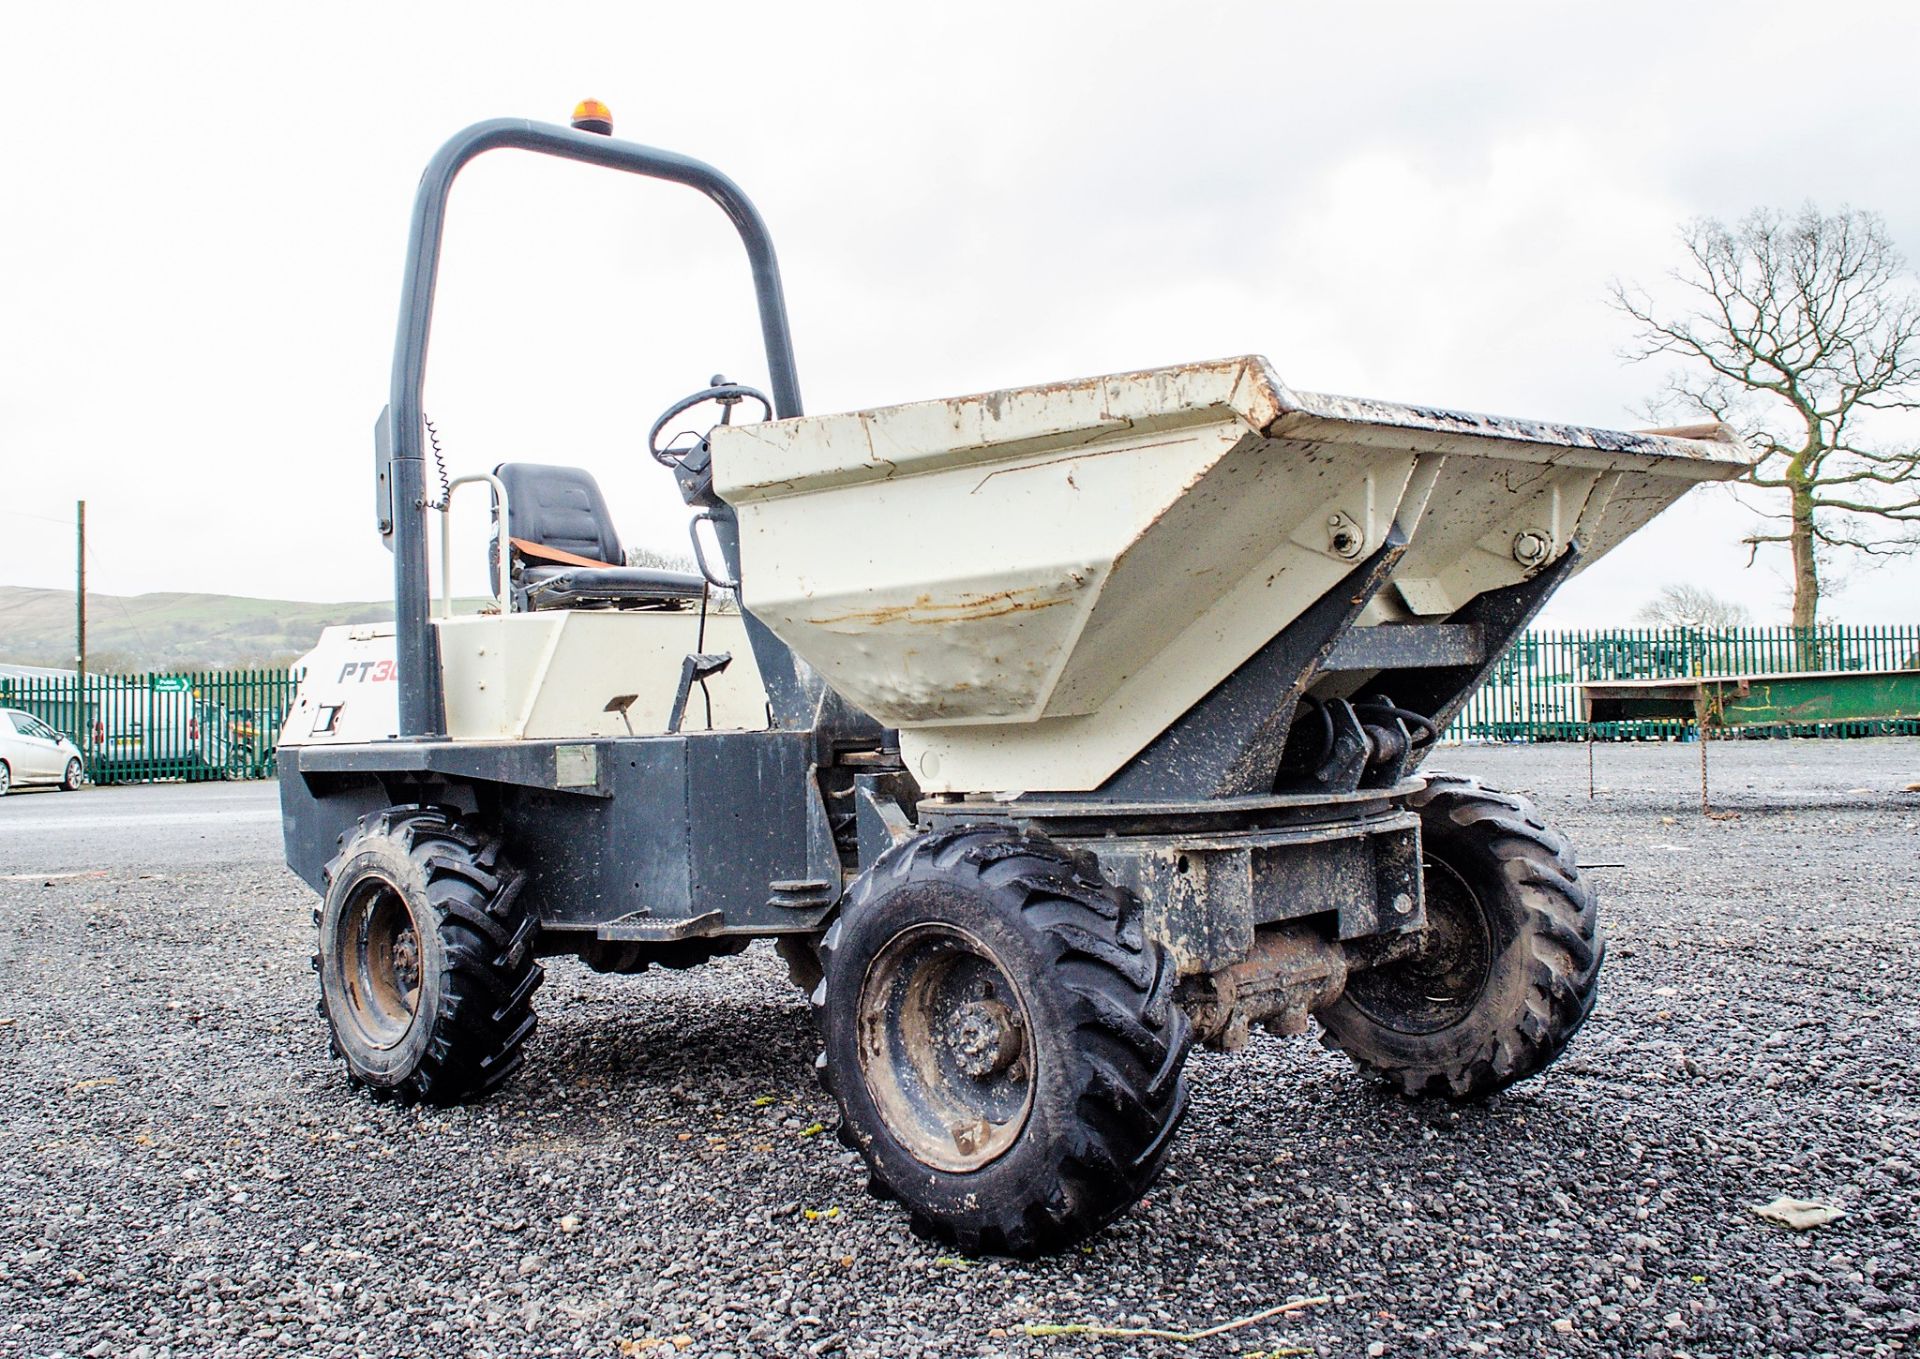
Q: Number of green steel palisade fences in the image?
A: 2